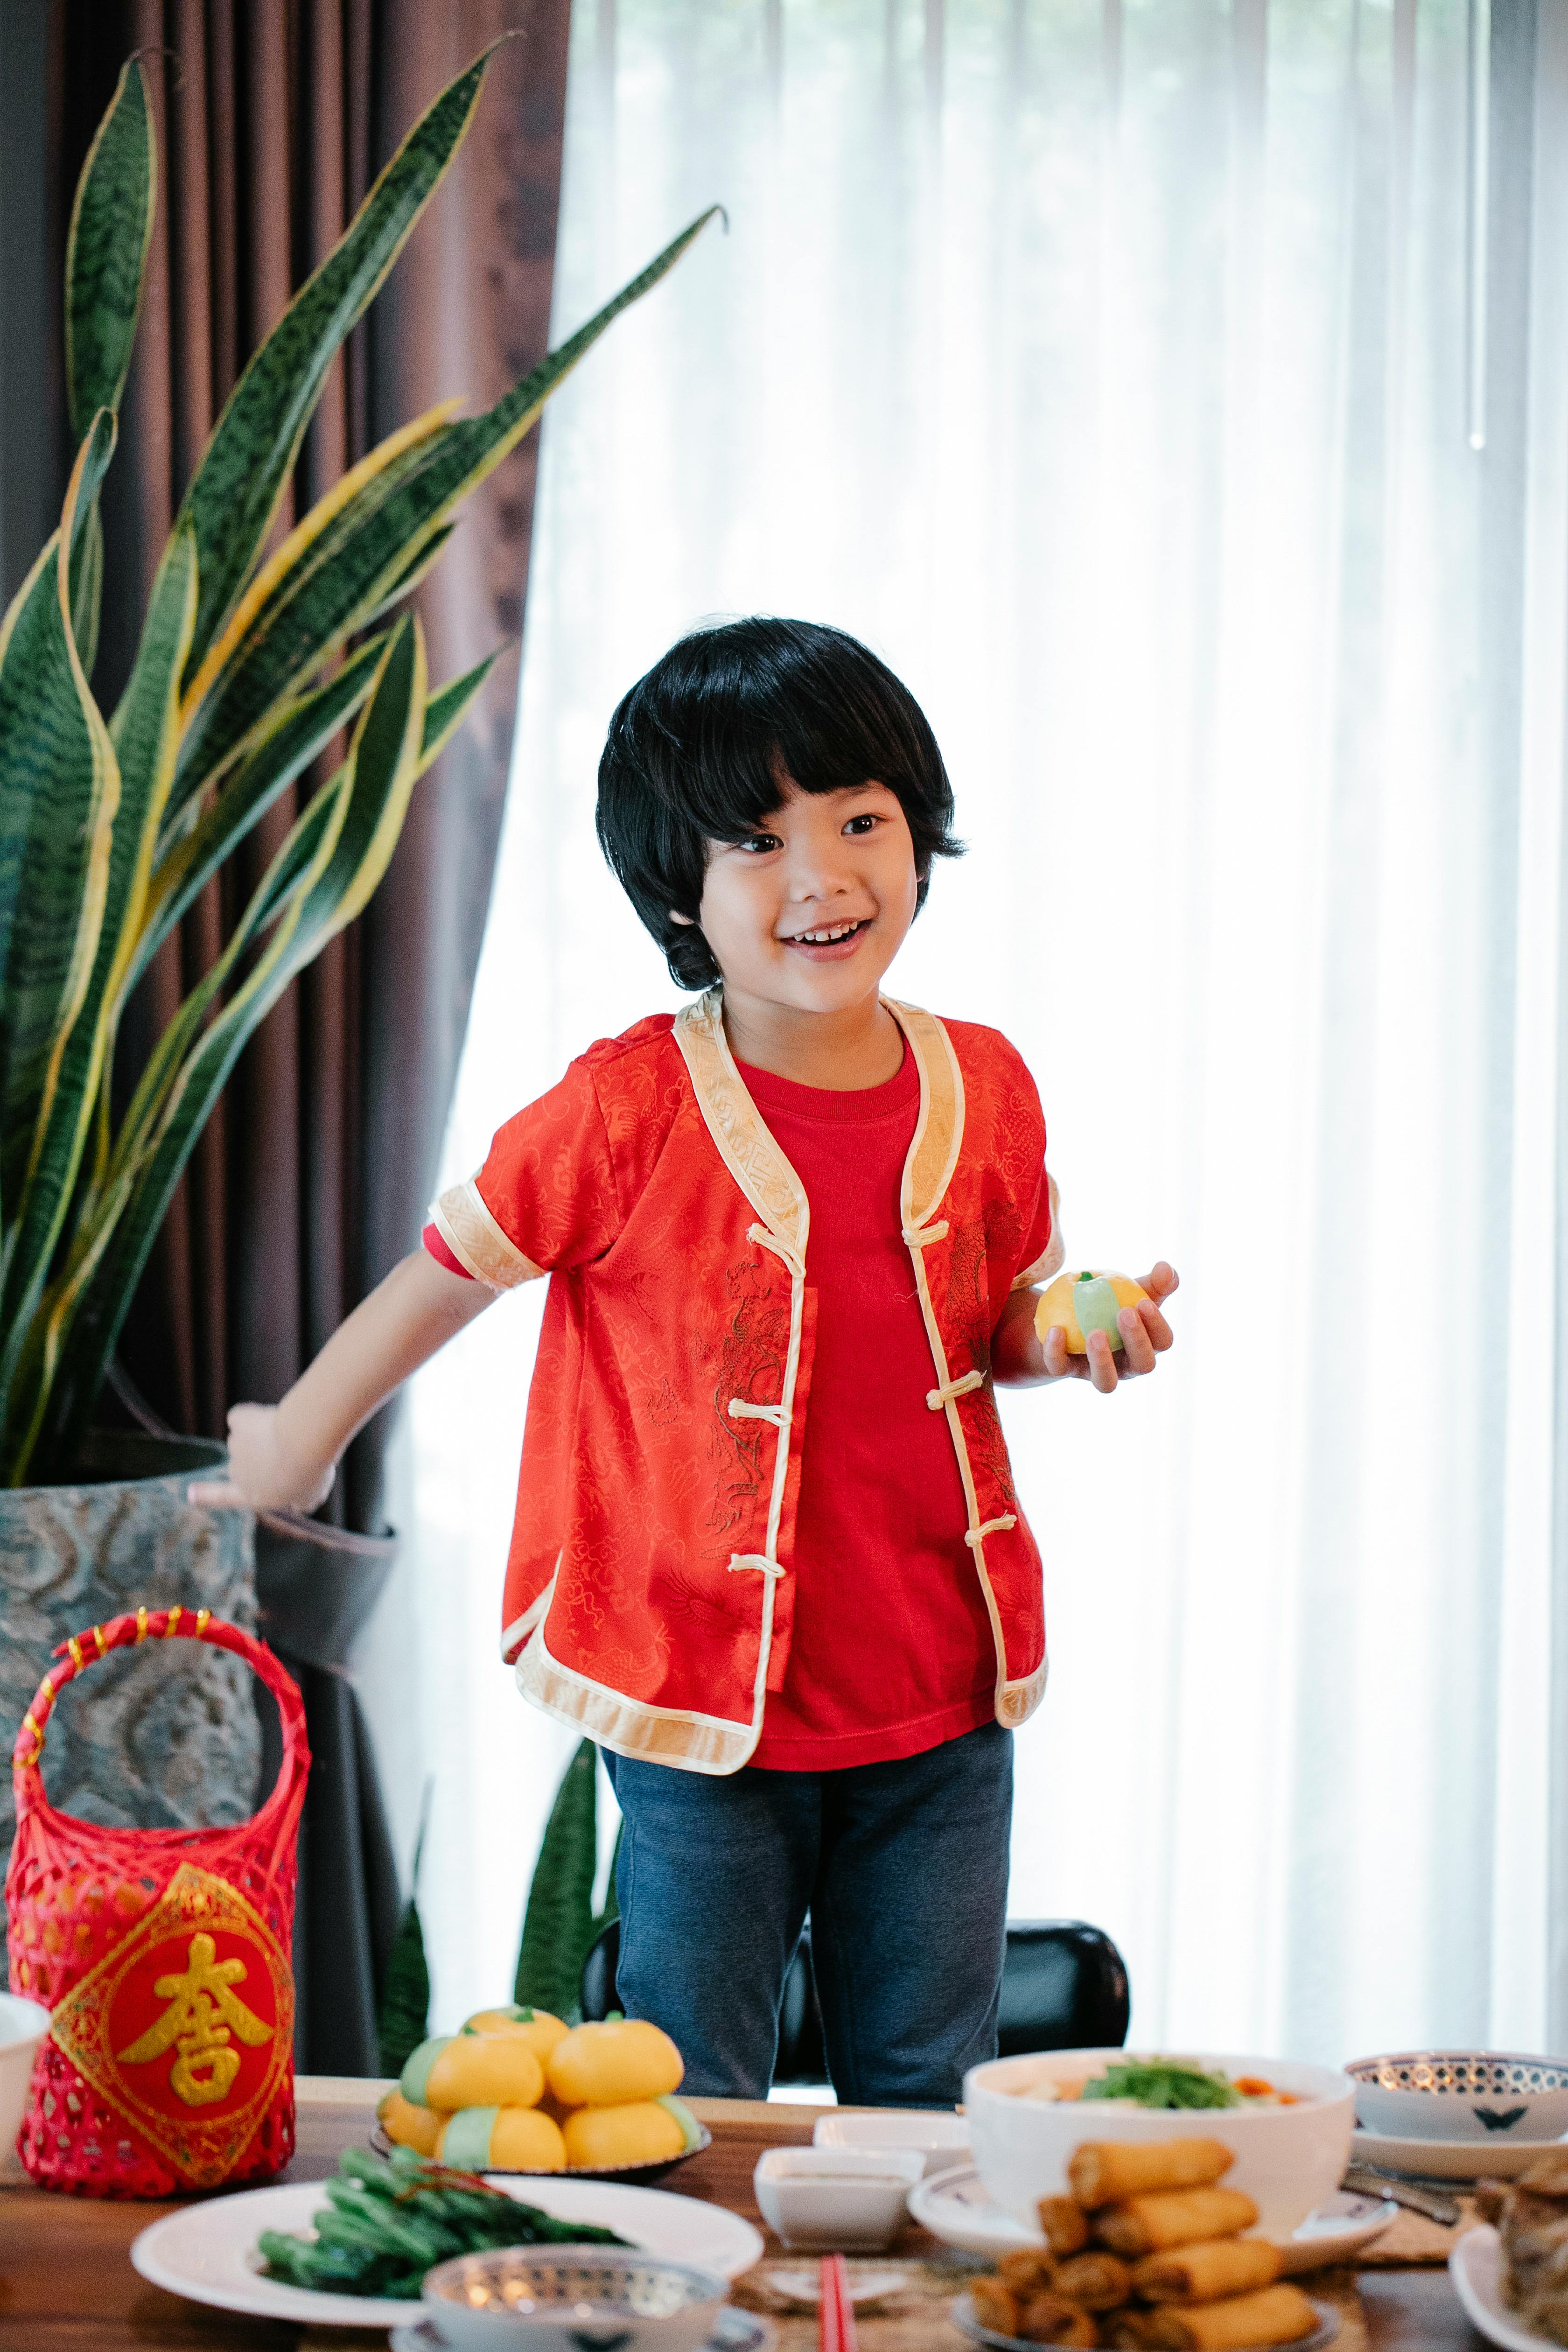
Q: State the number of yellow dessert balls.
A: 7